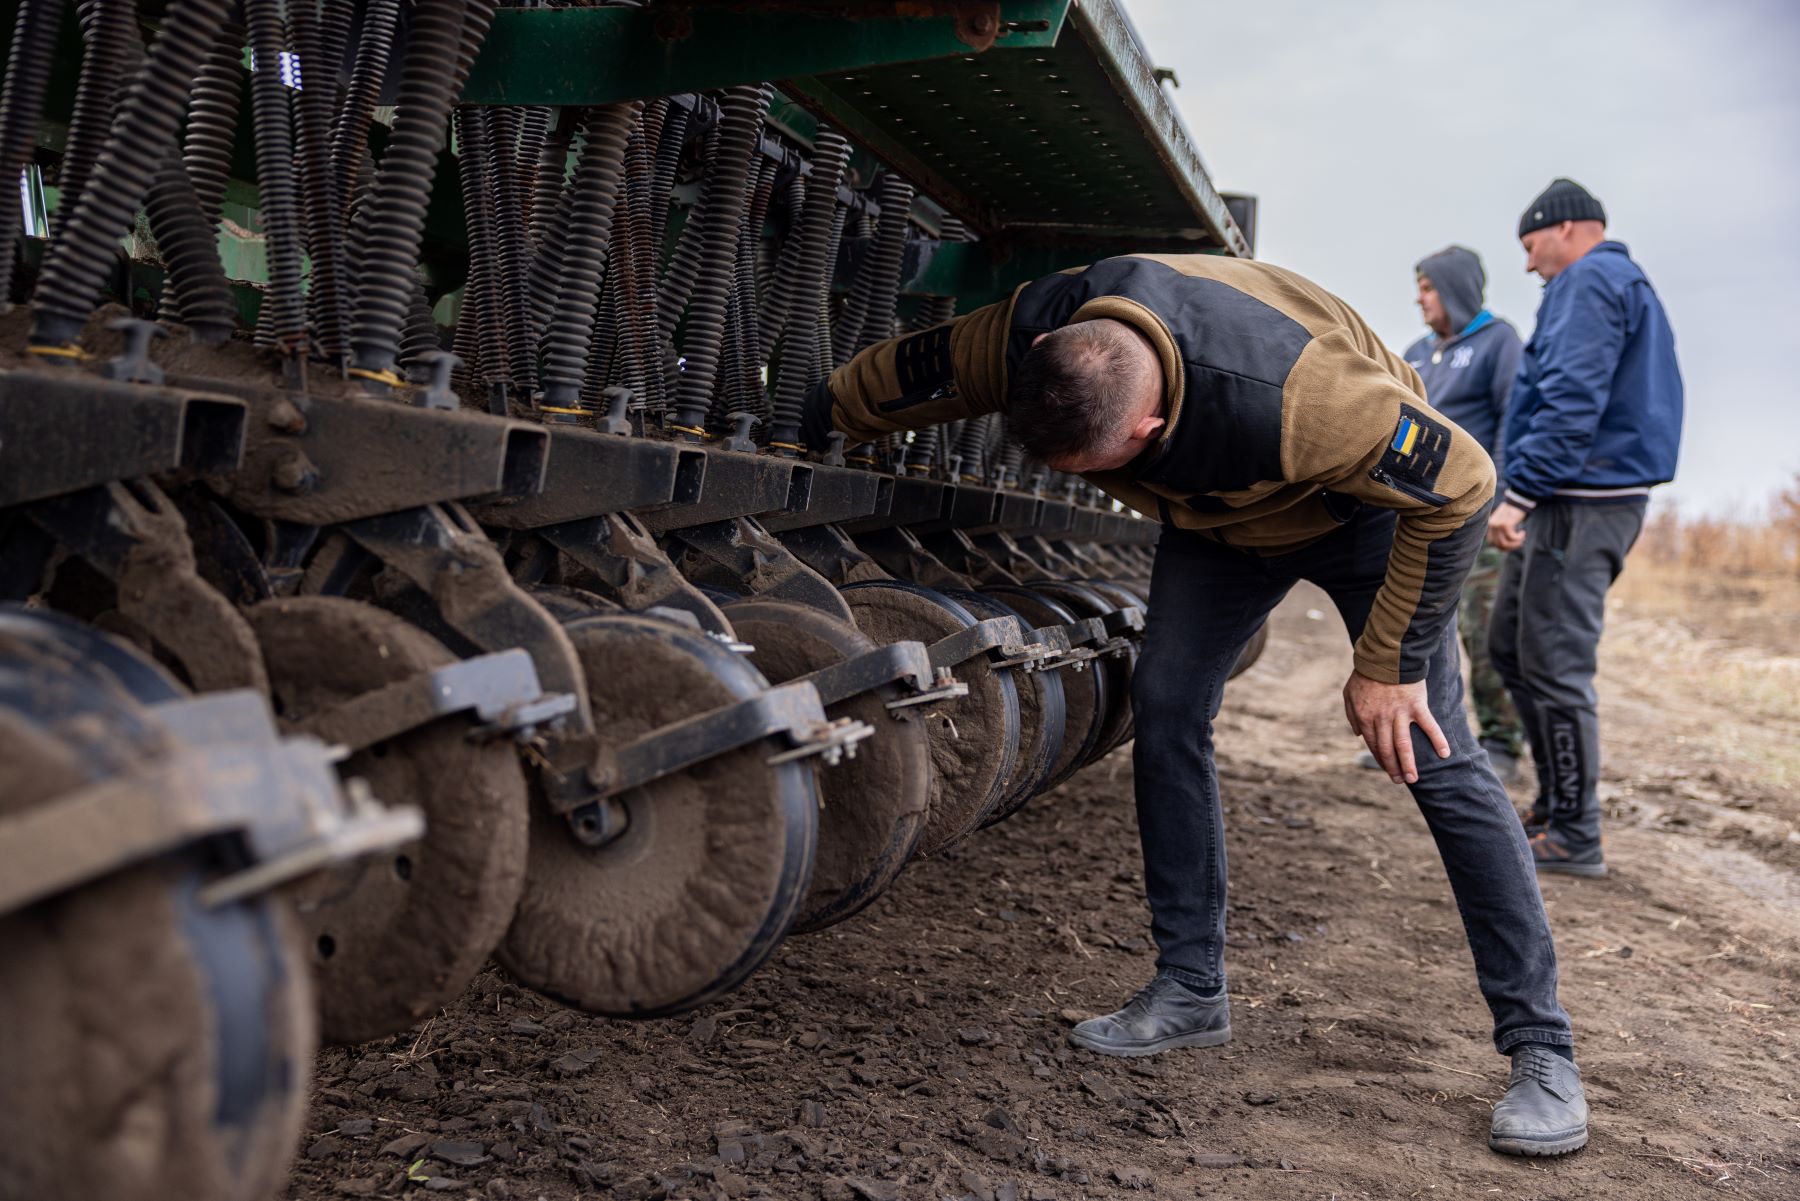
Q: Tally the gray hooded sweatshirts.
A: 1